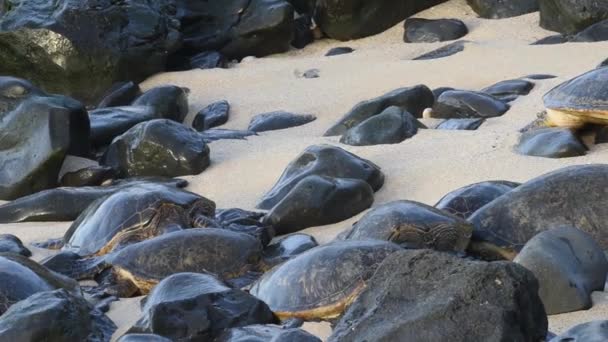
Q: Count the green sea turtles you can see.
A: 8